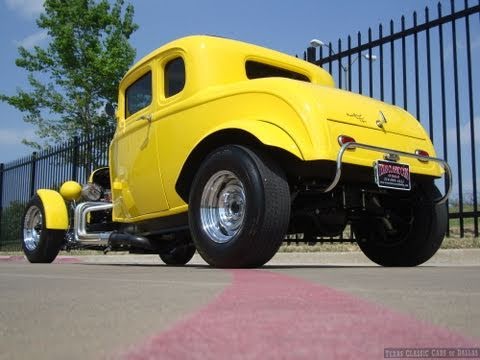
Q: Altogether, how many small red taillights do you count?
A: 2